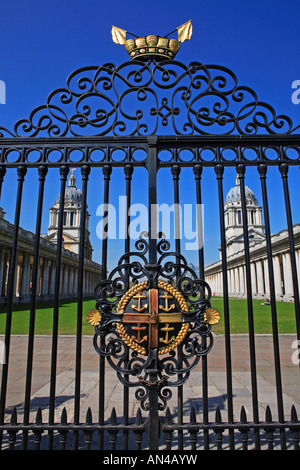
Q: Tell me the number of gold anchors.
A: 4